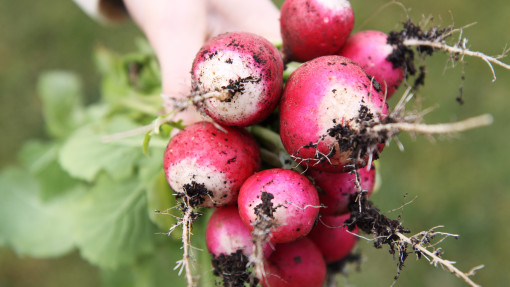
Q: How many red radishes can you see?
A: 10